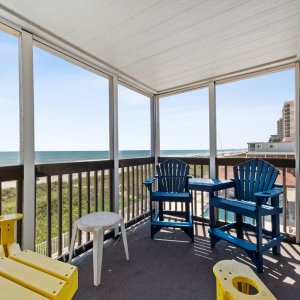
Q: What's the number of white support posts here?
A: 5